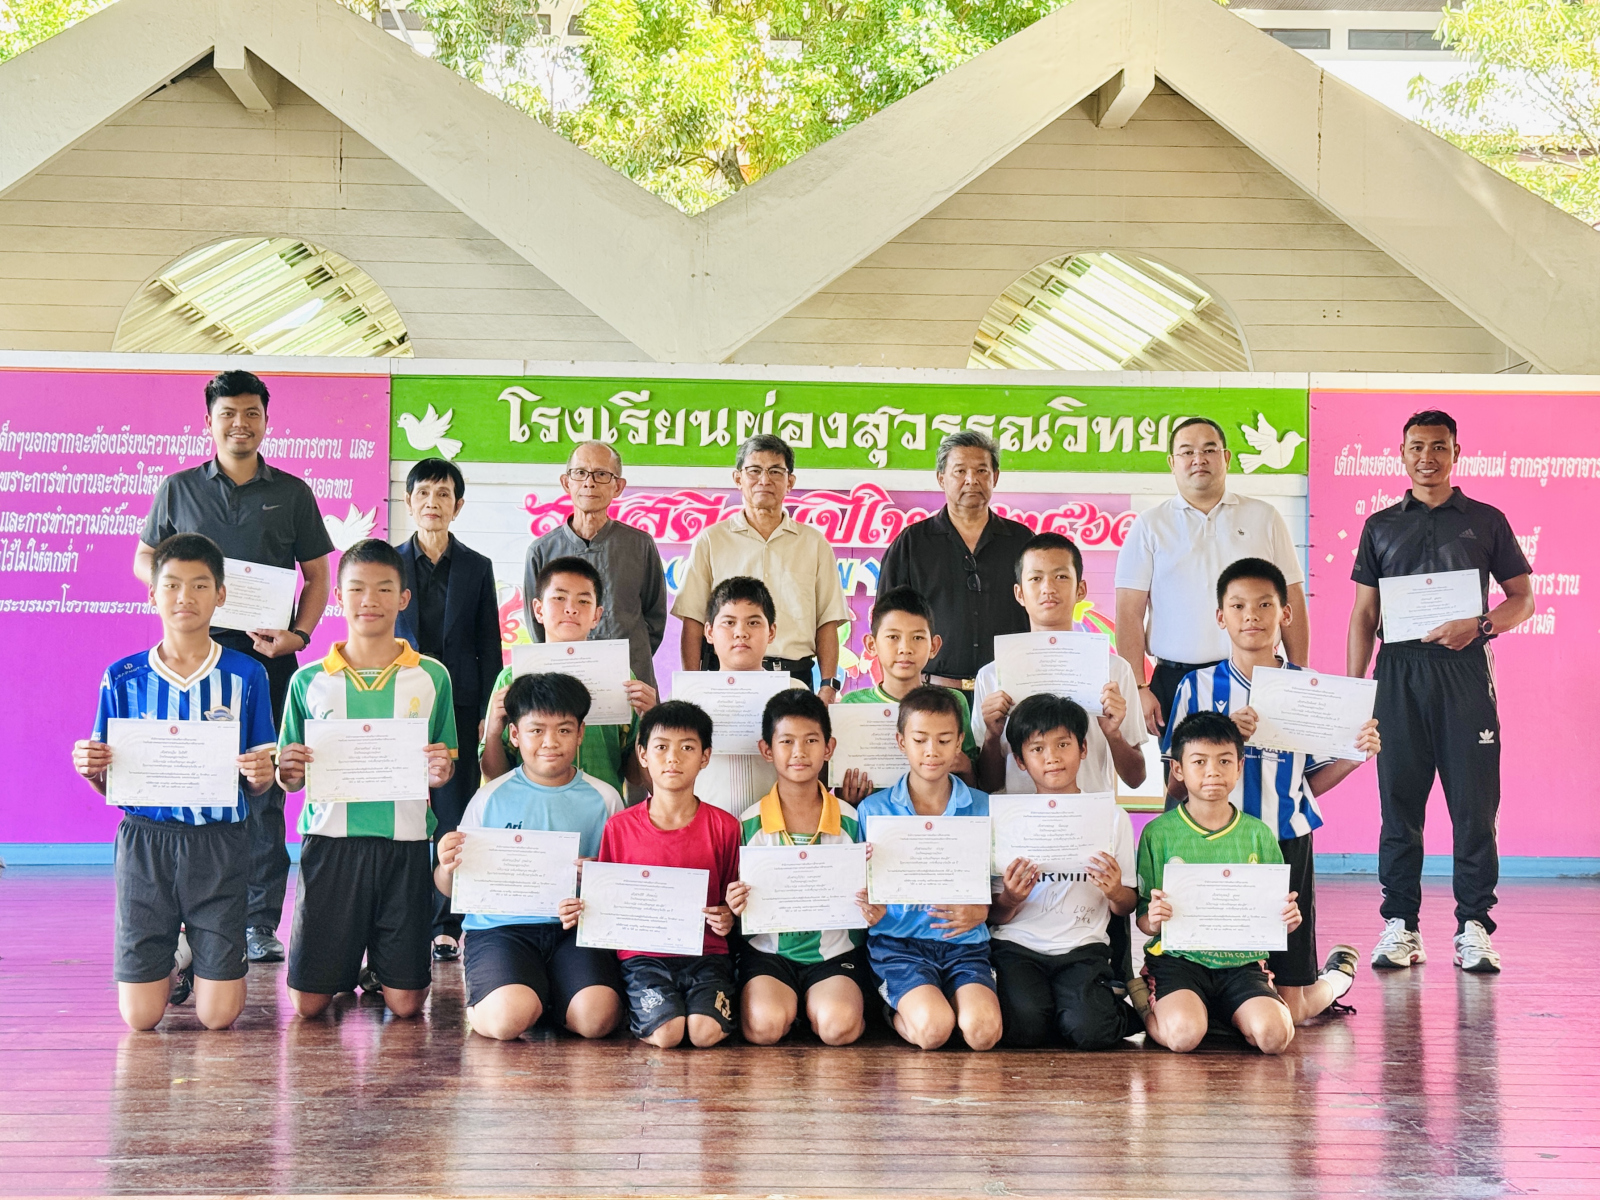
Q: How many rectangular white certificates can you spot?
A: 15